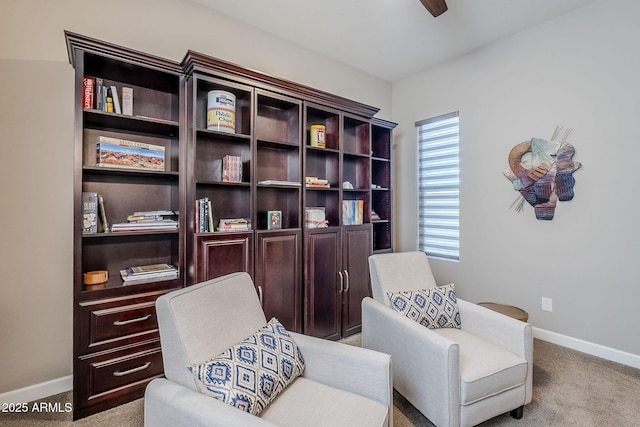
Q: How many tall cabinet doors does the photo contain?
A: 4